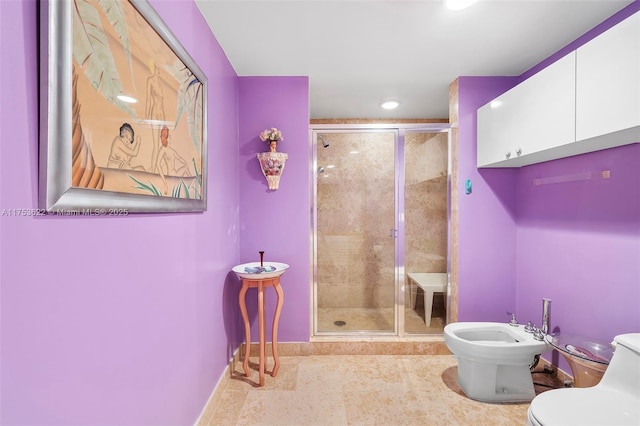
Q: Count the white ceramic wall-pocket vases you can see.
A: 1